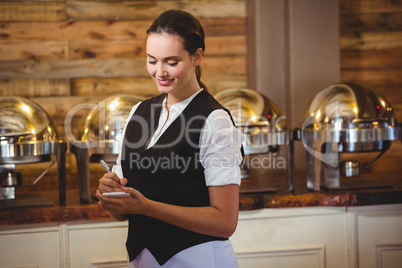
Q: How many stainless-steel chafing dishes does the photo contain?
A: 4